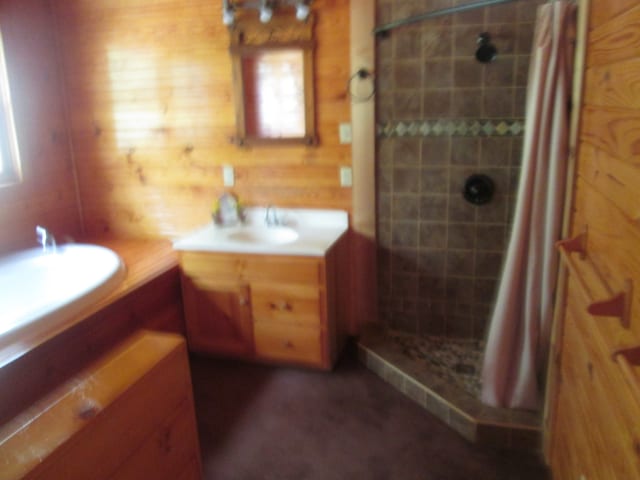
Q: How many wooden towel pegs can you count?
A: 3